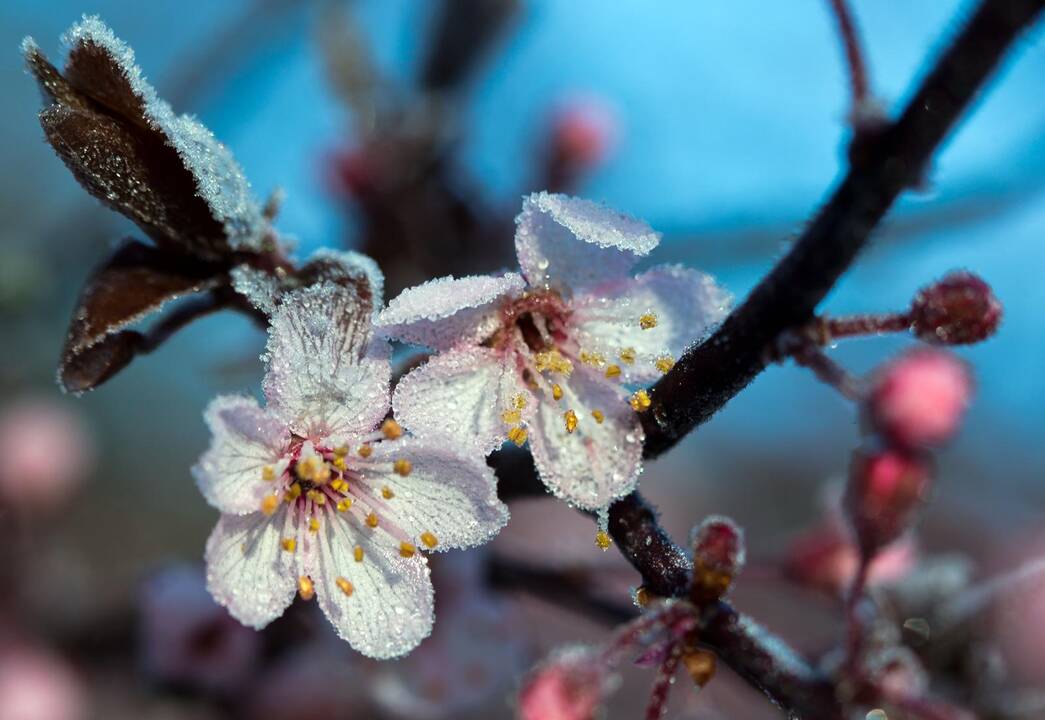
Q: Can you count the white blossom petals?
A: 10